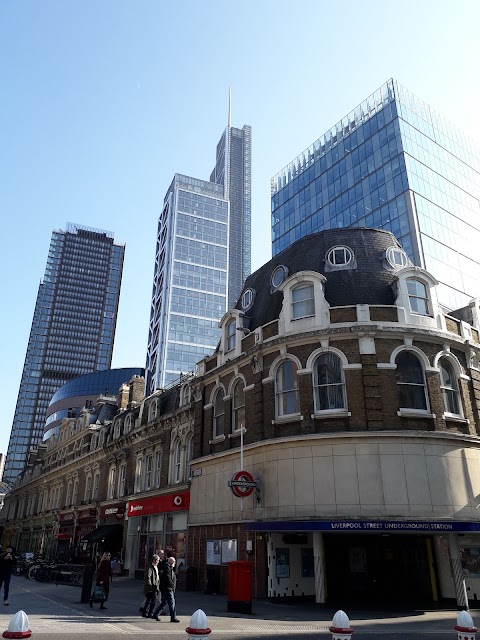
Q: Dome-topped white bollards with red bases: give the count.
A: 4